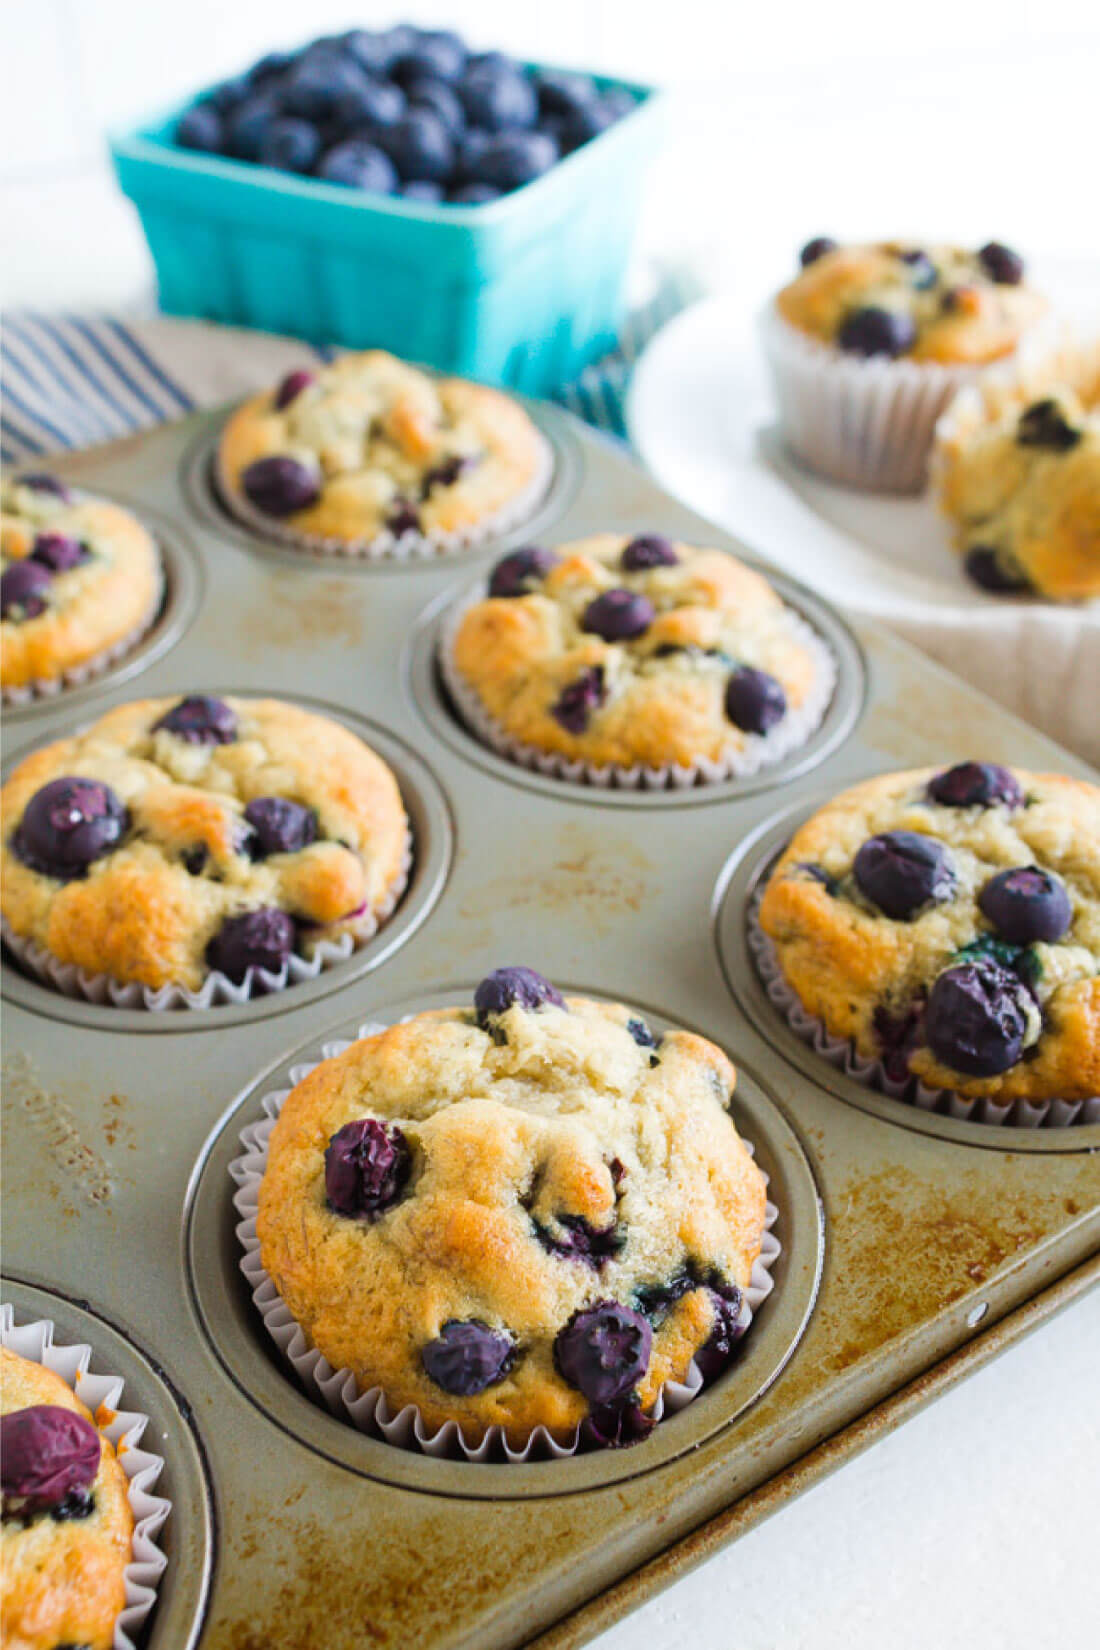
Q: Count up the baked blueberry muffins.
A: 9